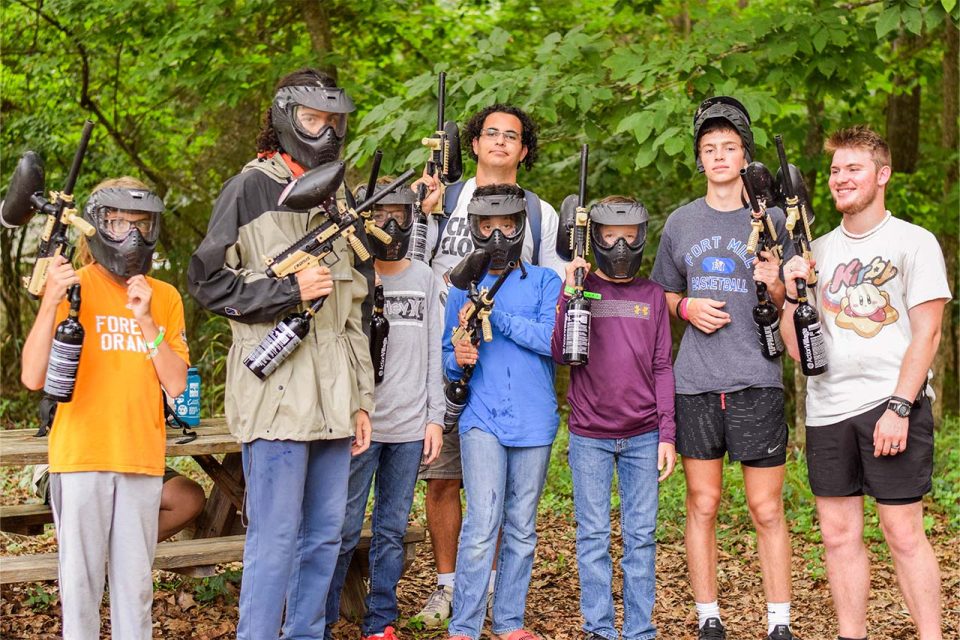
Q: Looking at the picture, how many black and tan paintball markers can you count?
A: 8